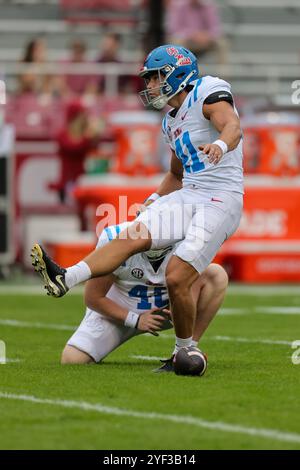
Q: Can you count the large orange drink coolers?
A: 2